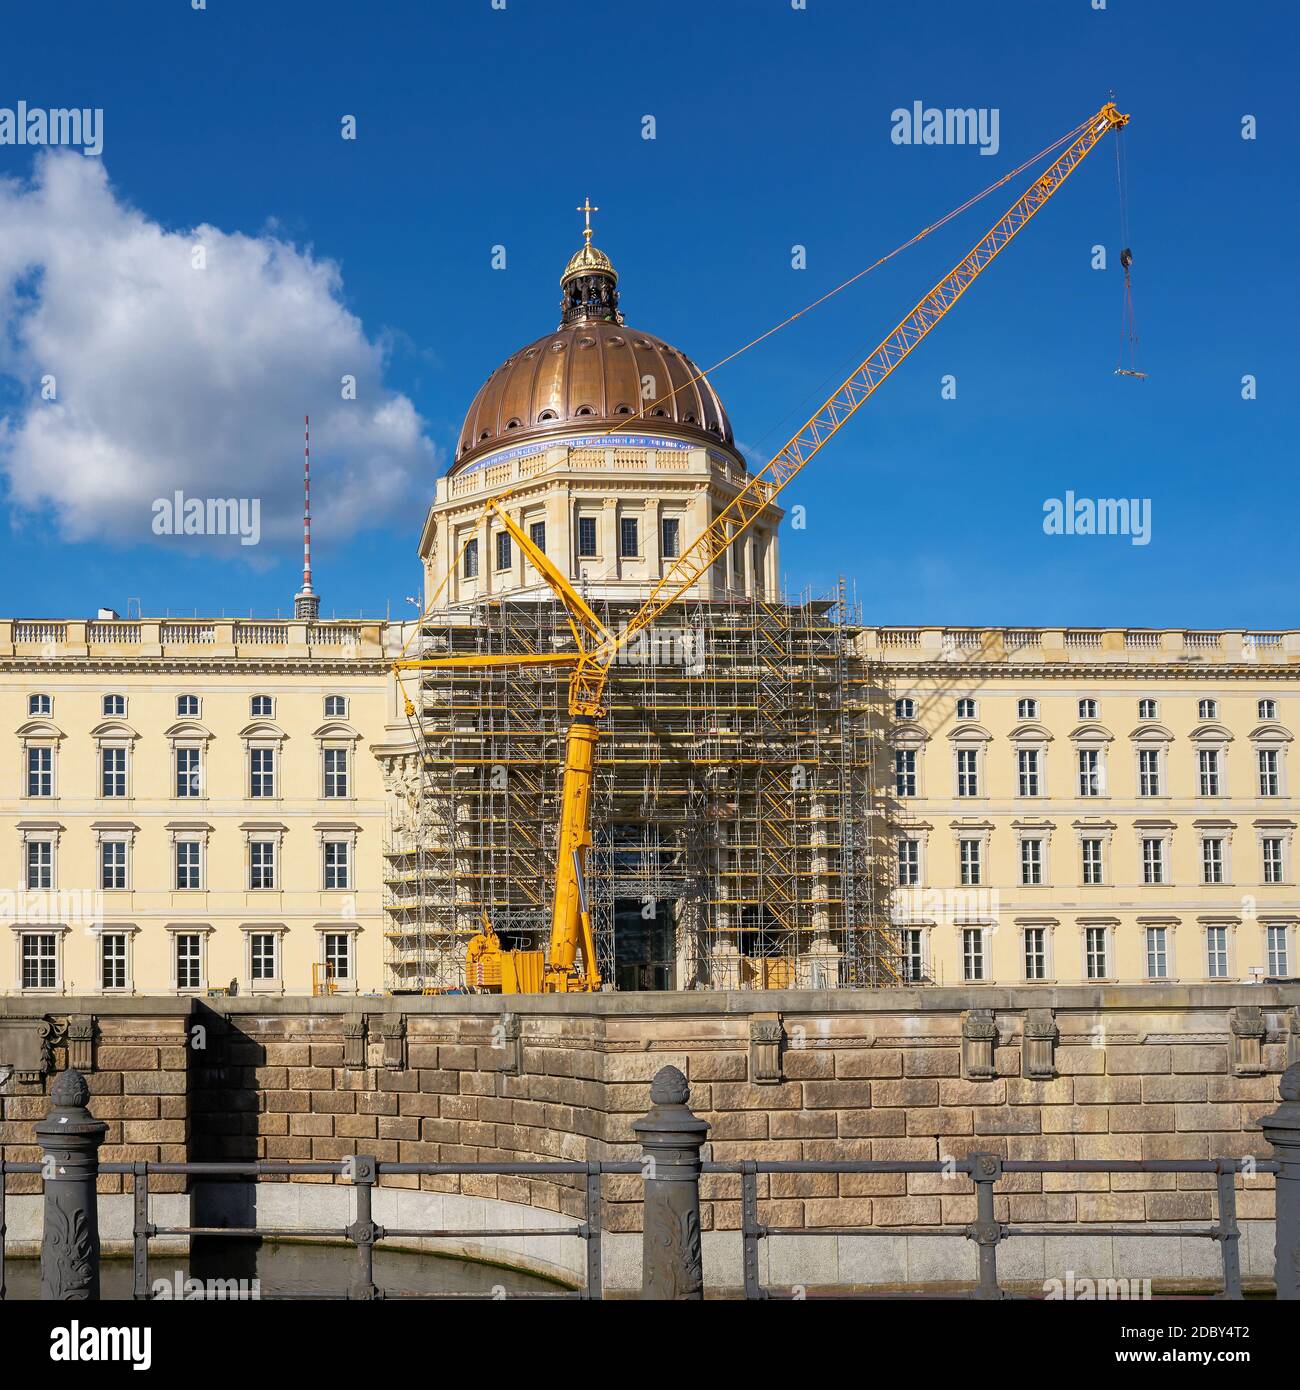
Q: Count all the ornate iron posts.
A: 3